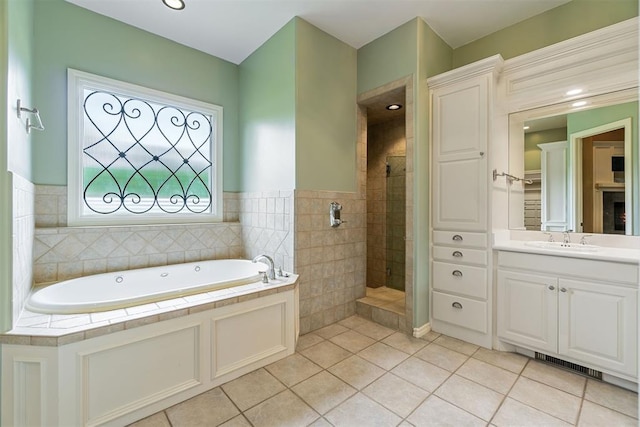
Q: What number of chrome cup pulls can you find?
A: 4